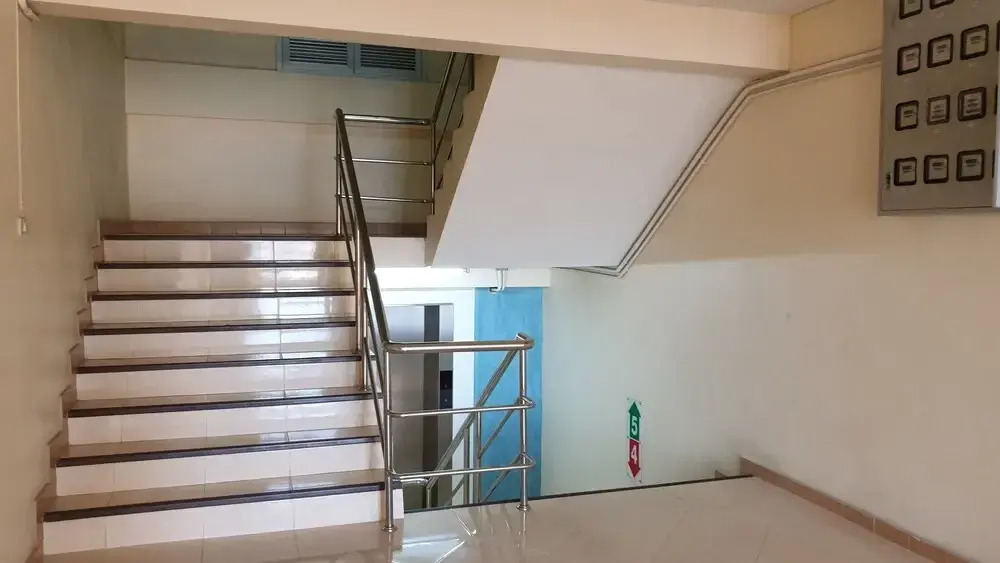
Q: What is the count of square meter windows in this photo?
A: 11